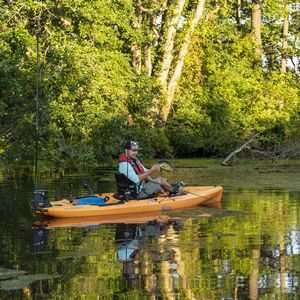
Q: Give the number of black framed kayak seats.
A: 1